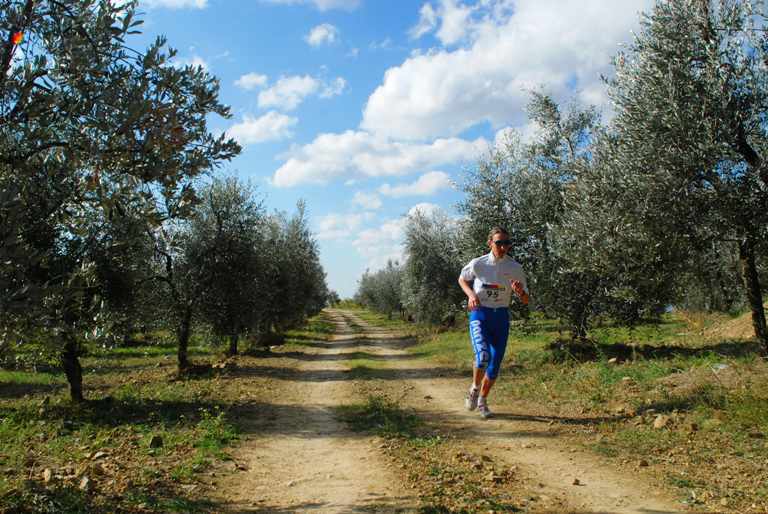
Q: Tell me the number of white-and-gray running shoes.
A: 2